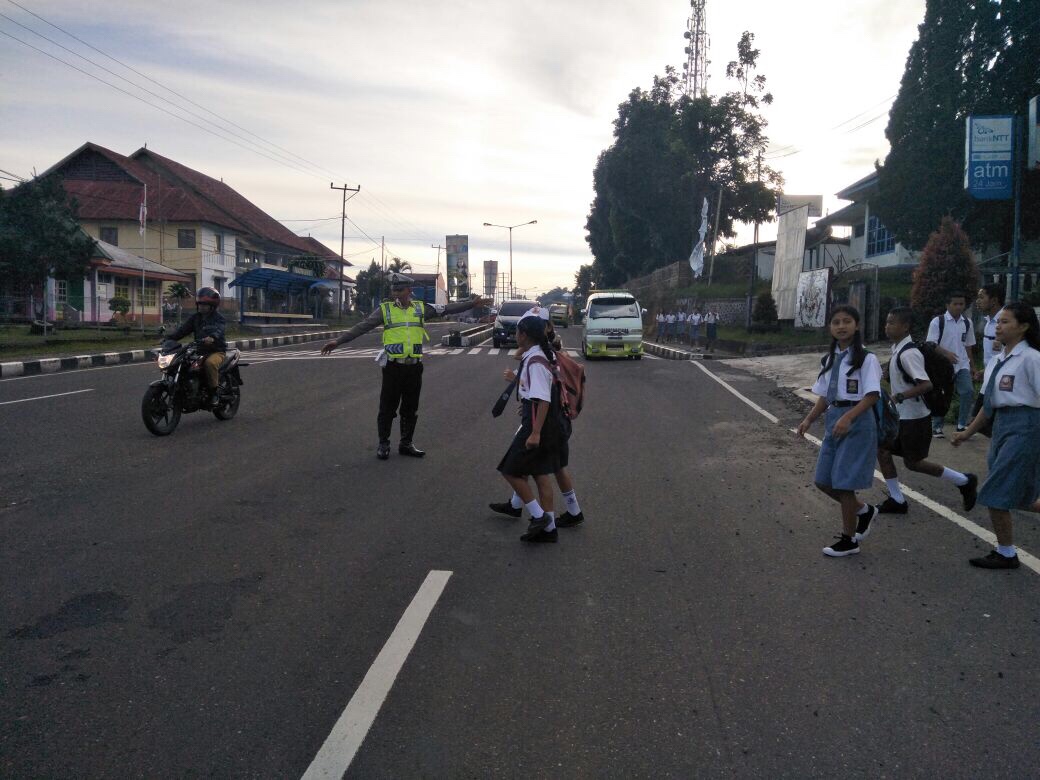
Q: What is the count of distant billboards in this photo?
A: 2